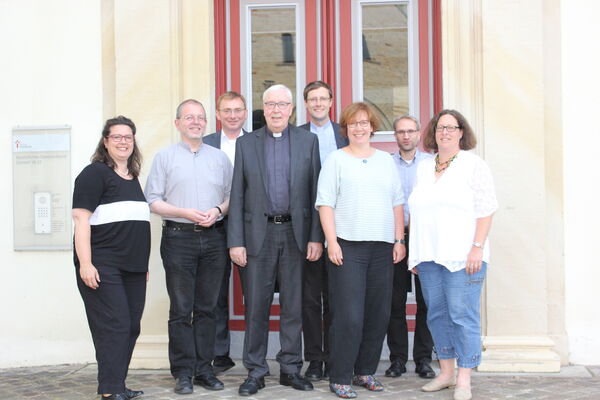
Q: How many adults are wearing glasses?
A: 8